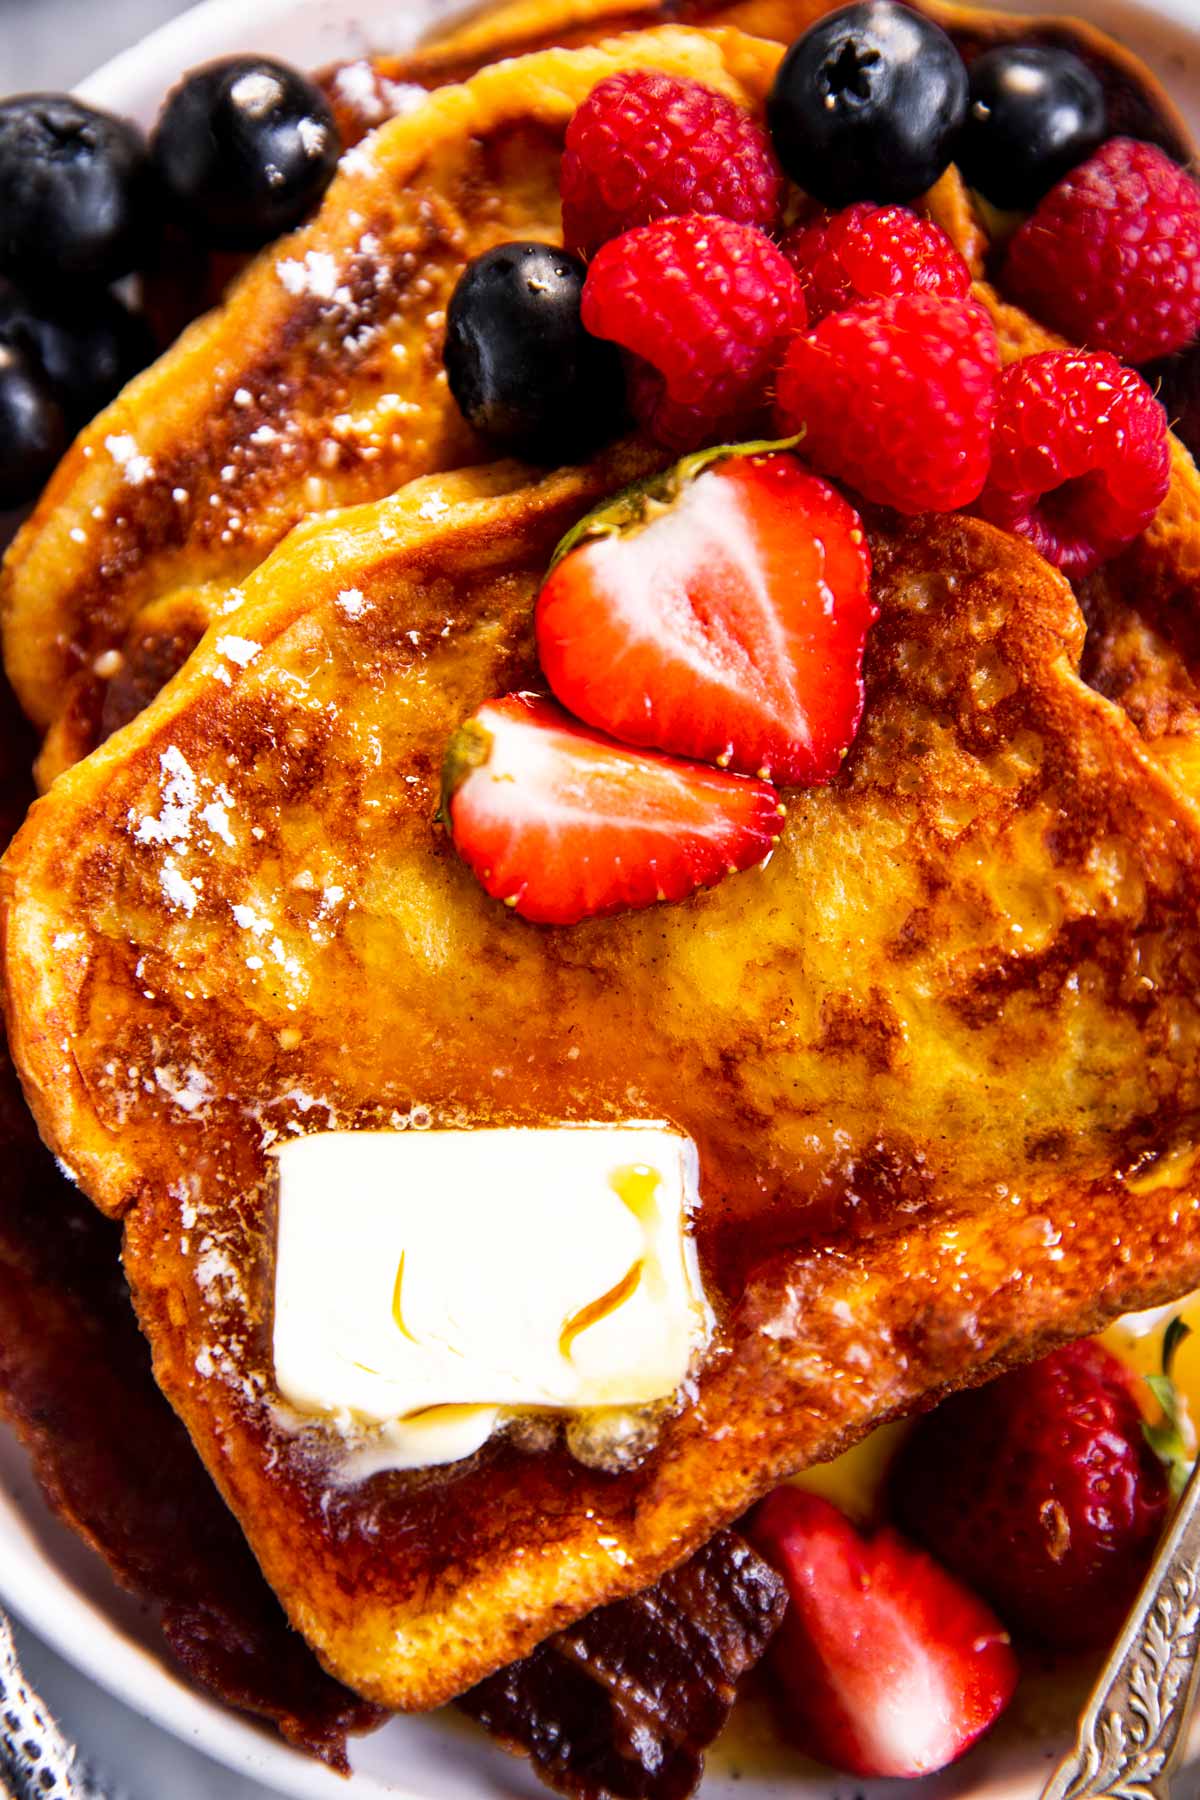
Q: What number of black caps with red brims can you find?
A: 0